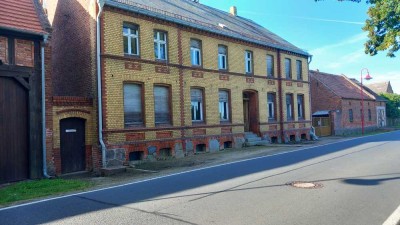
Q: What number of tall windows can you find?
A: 15